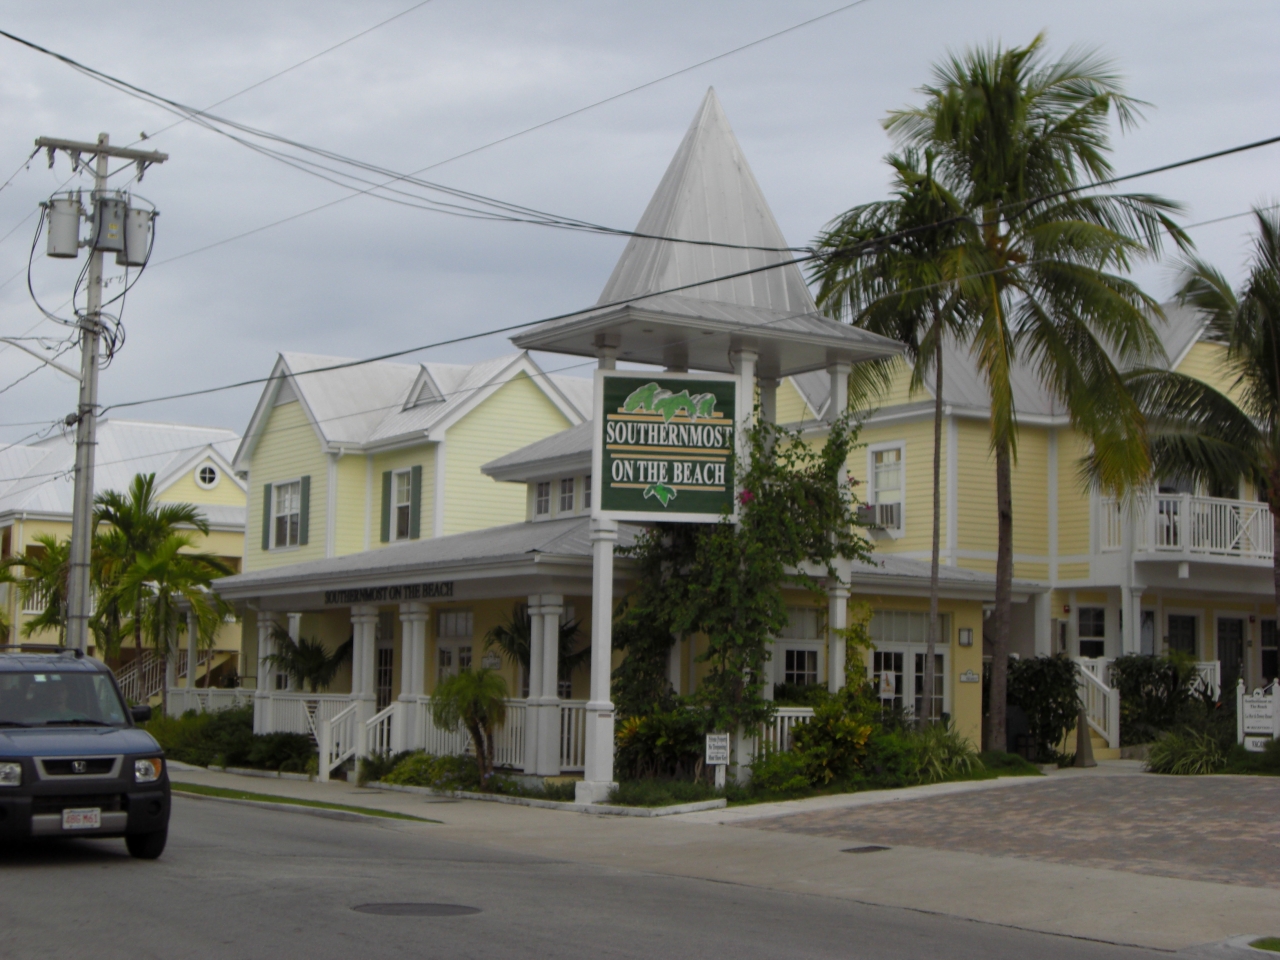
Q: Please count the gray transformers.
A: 3